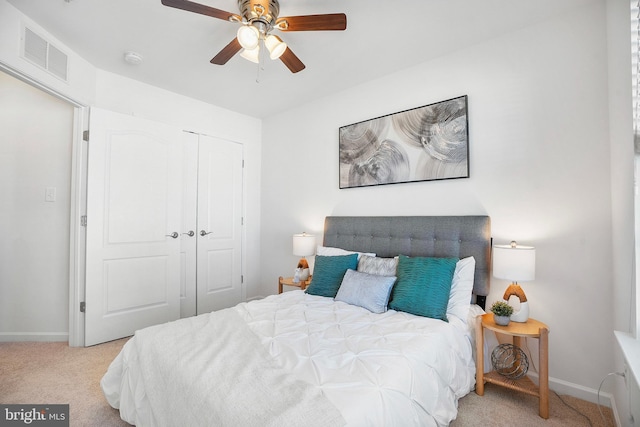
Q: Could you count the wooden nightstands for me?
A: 2